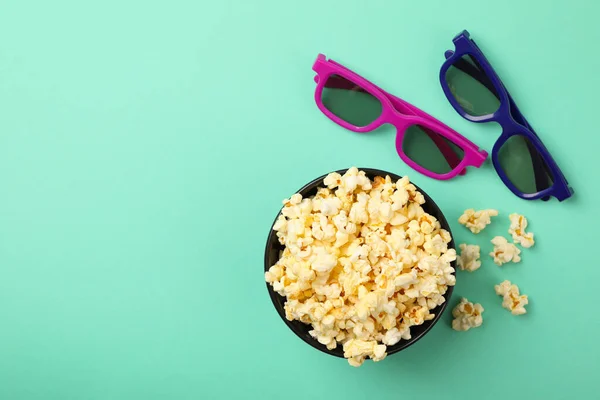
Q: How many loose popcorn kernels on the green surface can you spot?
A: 6